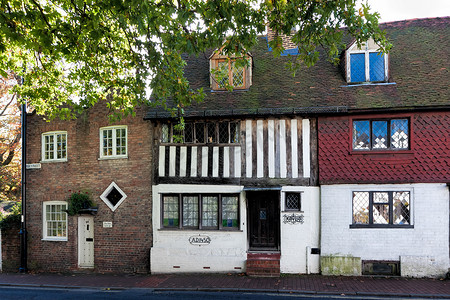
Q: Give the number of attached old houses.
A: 3